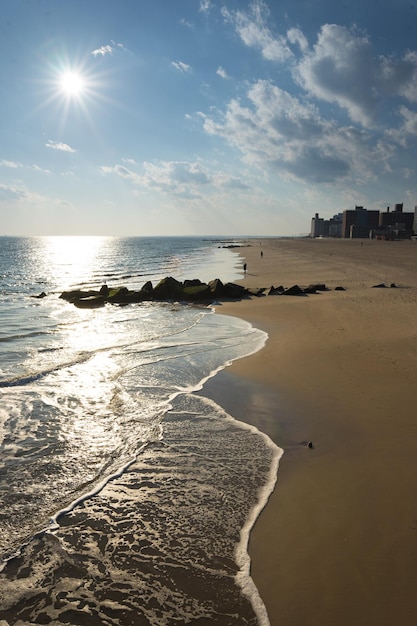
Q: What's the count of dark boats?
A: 0